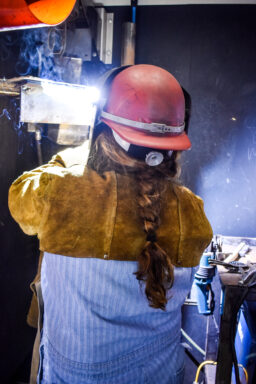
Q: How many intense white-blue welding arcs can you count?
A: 1